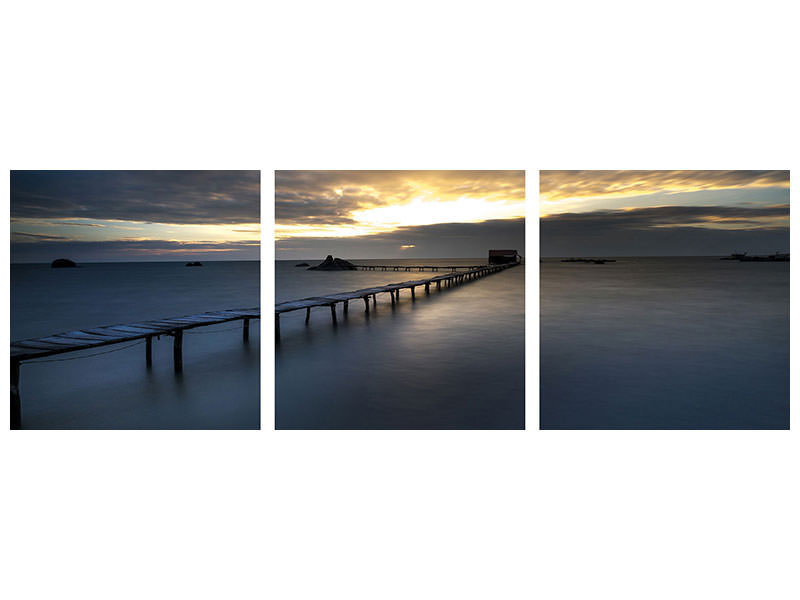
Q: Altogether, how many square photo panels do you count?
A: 3